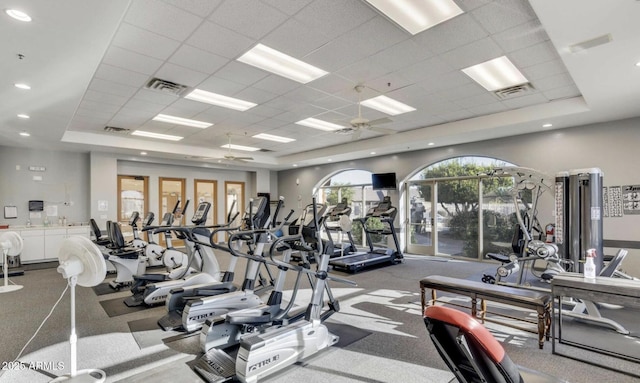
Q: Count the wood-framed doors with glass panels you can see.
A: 4